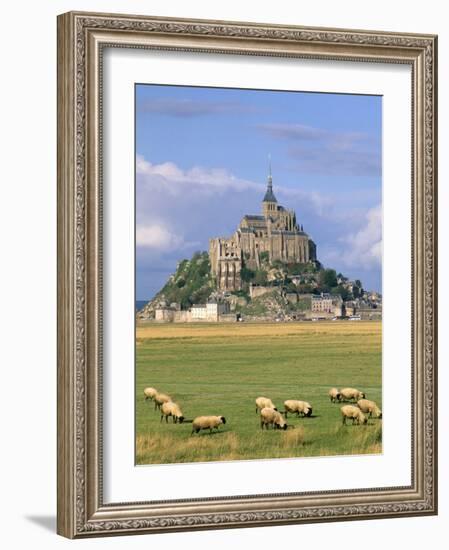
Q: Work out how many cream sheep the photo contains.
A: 11